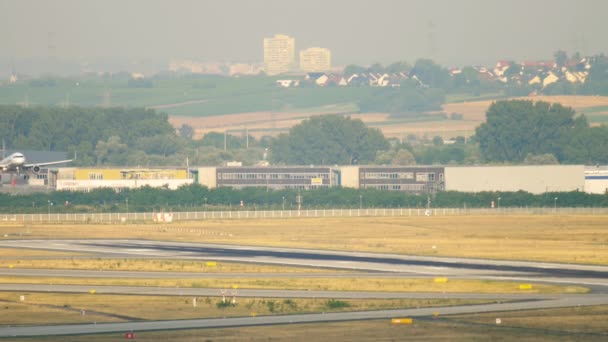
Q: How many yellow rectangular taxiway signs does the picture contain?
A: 4